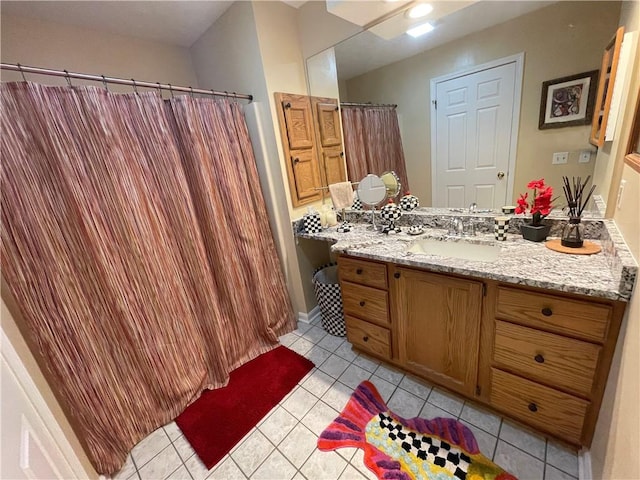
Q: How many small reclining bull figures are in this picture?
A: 0